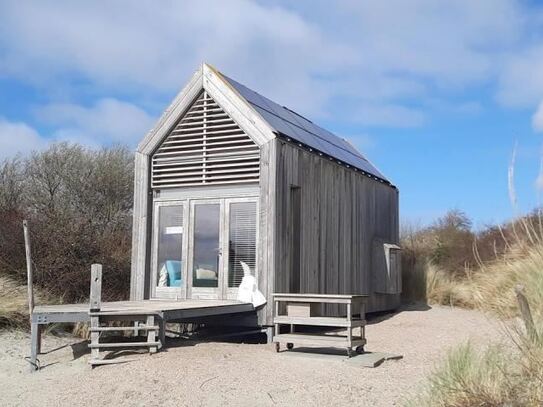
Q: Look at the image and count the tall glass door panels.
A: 3